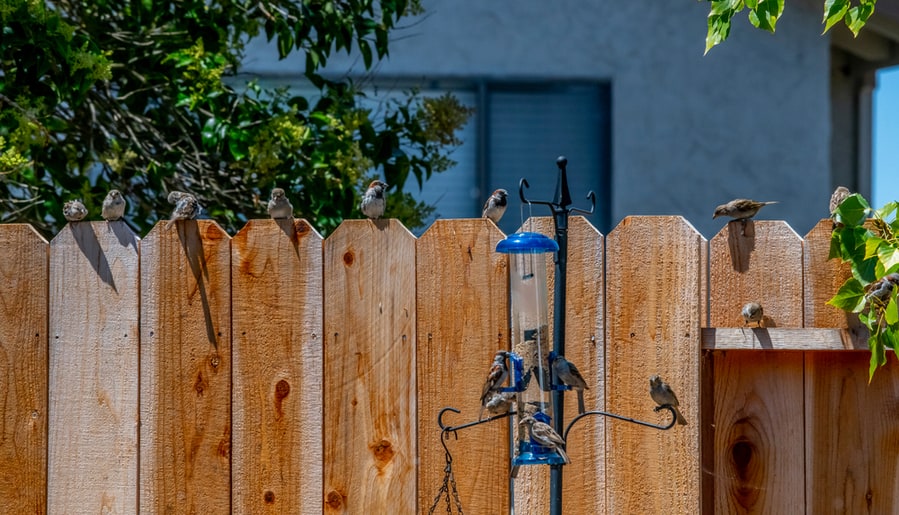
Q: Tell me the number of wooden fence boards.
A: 10